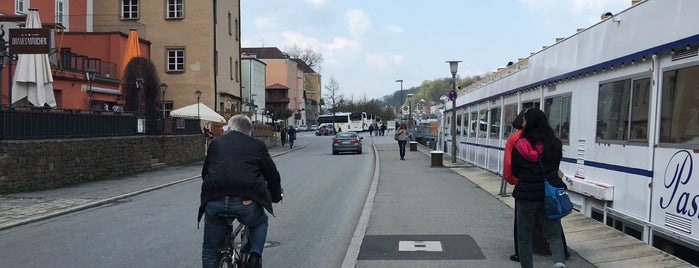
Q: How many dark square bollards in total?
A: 2